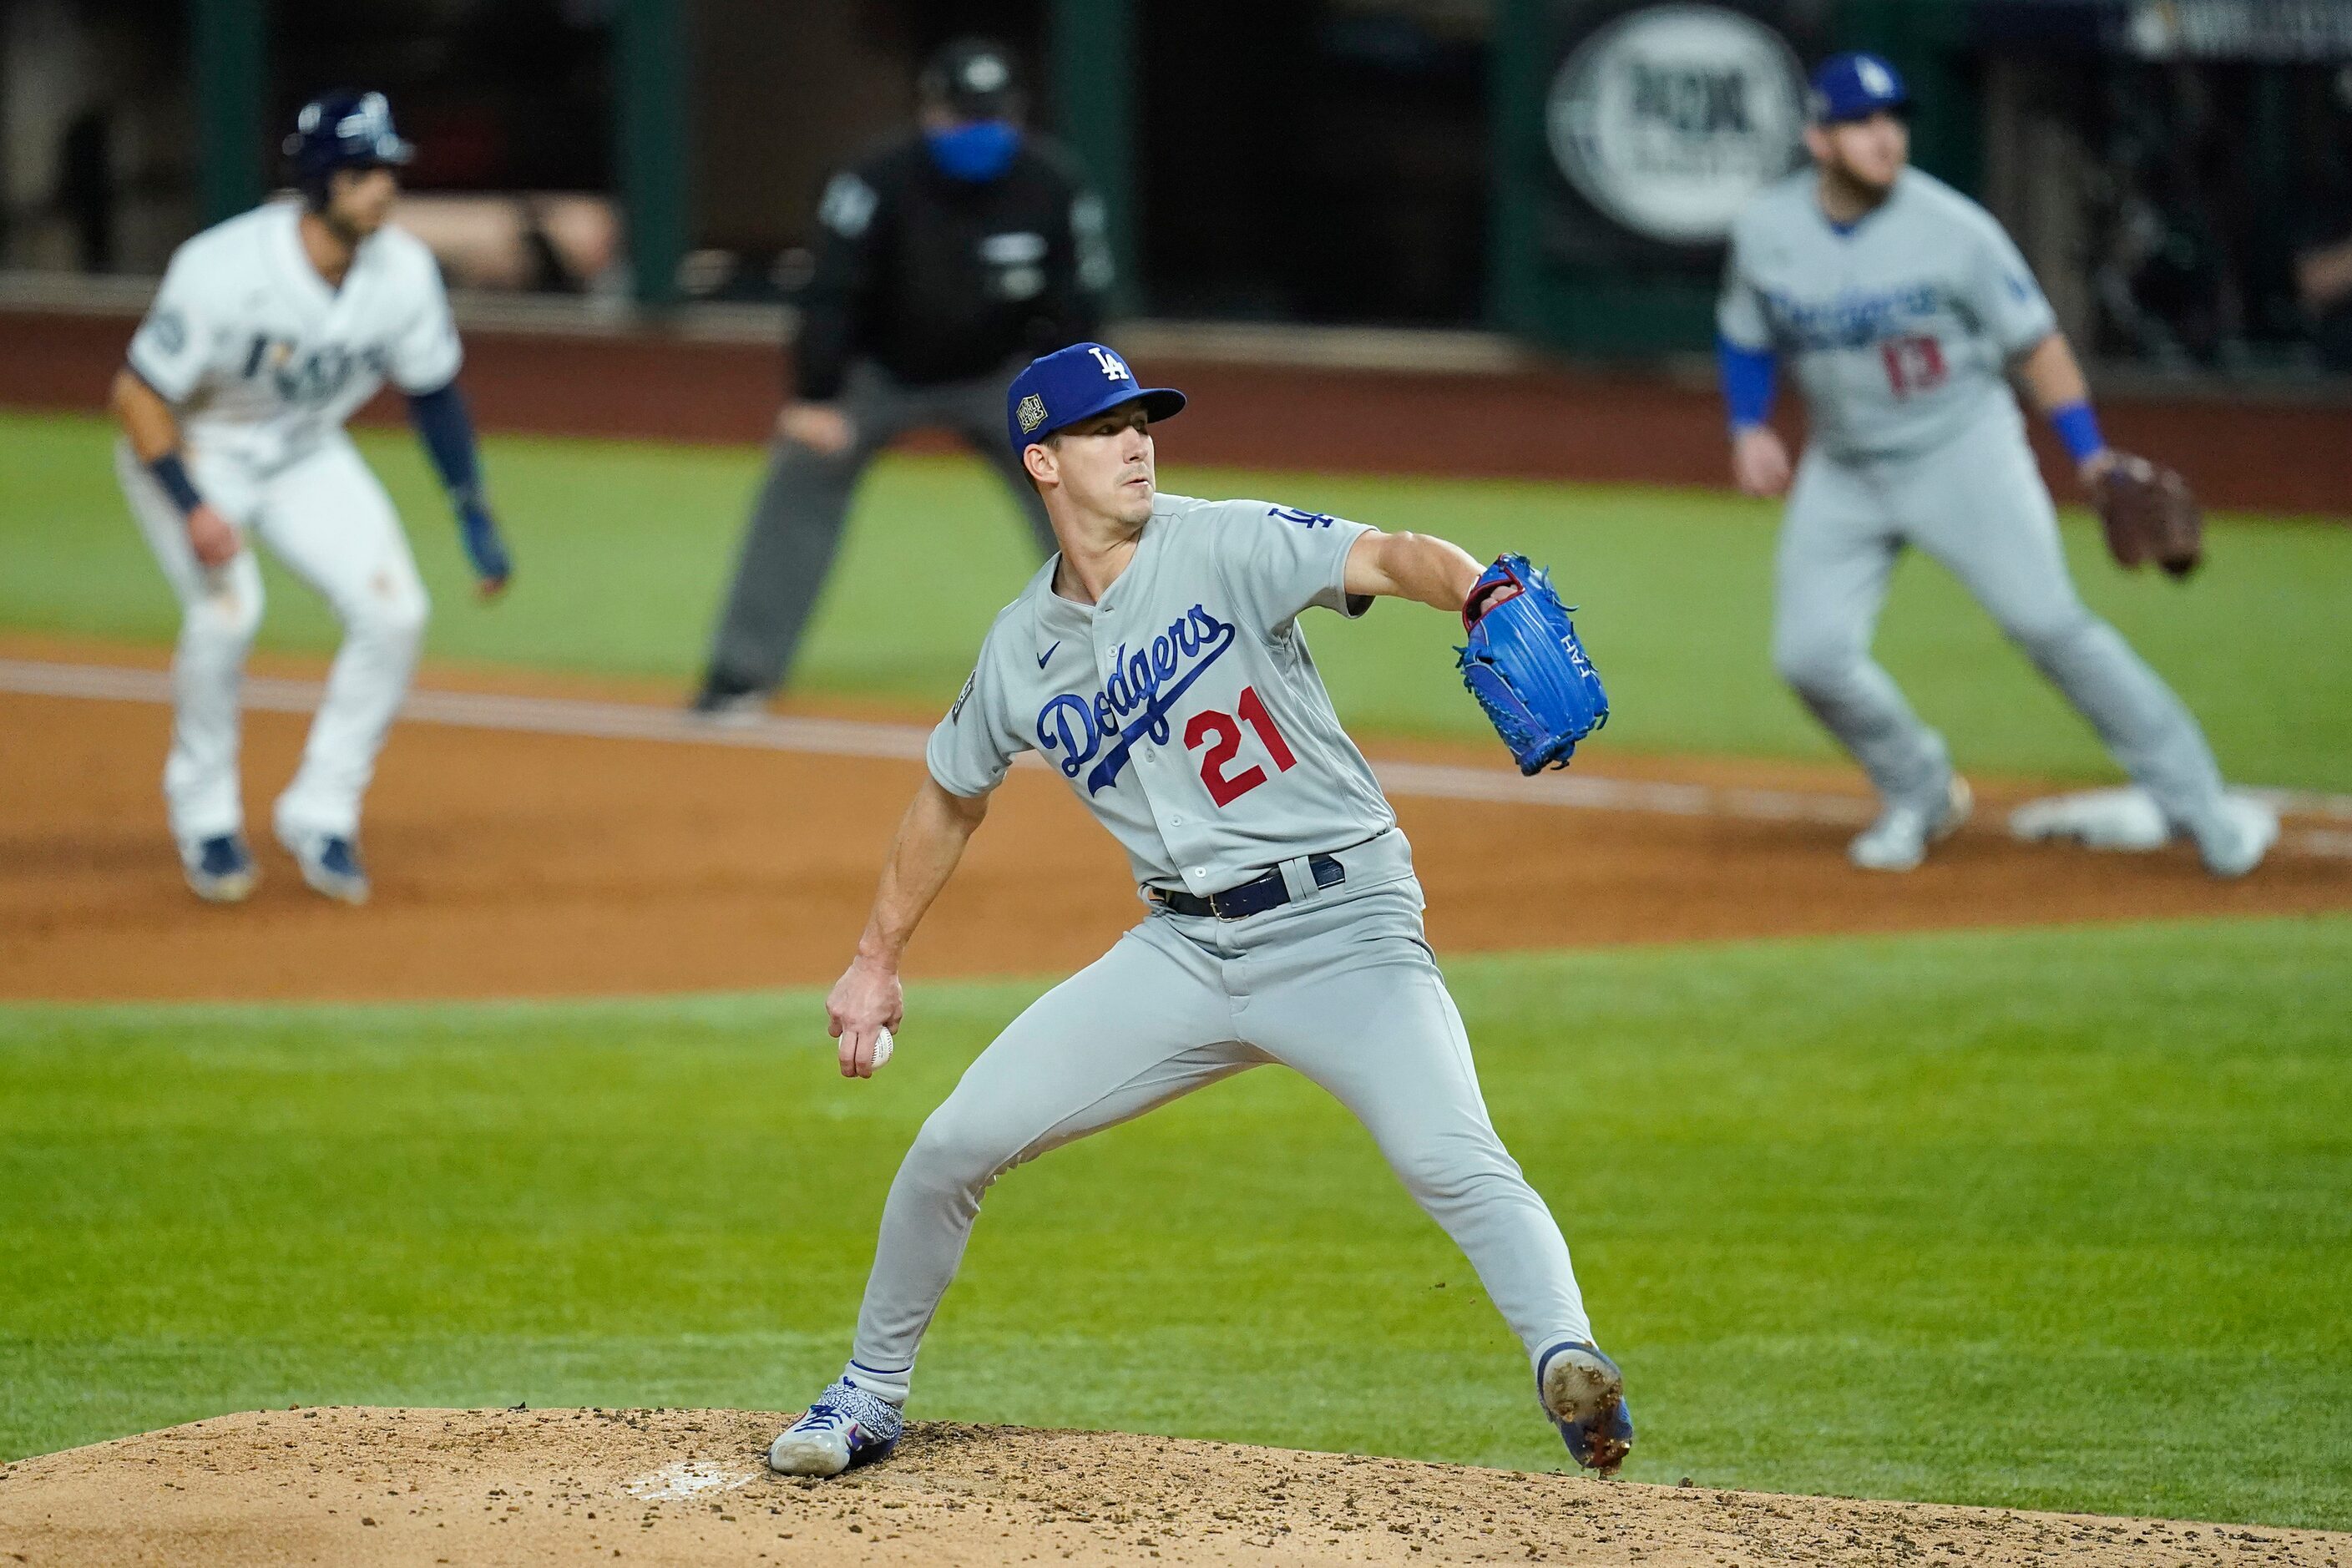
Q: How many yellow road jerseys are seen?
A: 0